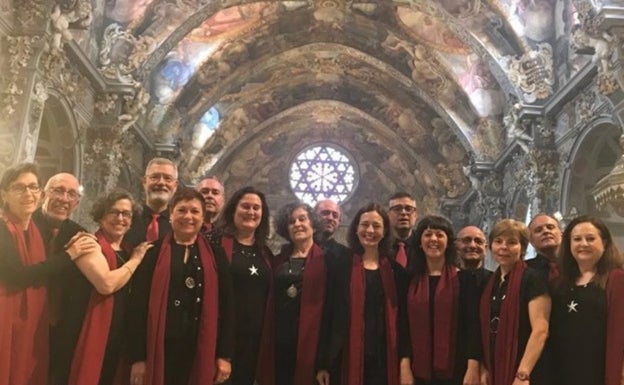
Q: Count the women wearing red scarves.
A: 9